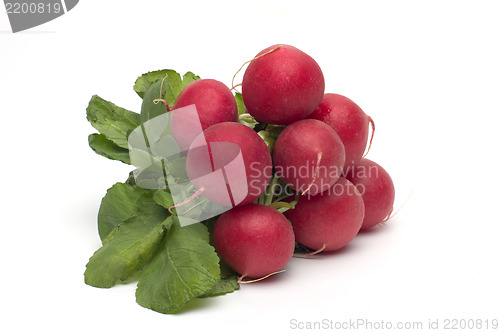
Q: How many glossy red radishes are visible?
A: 8